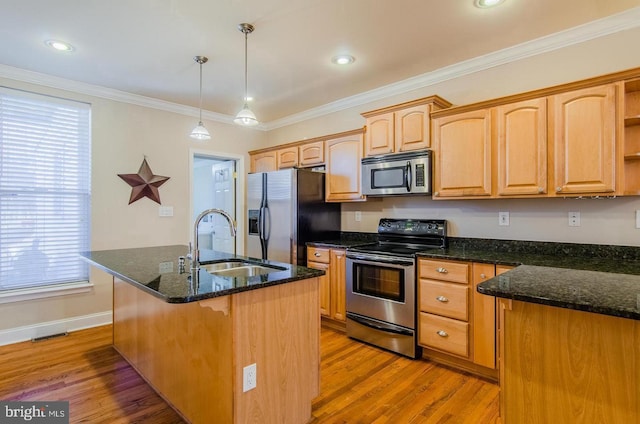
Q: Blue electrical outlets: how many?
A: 0